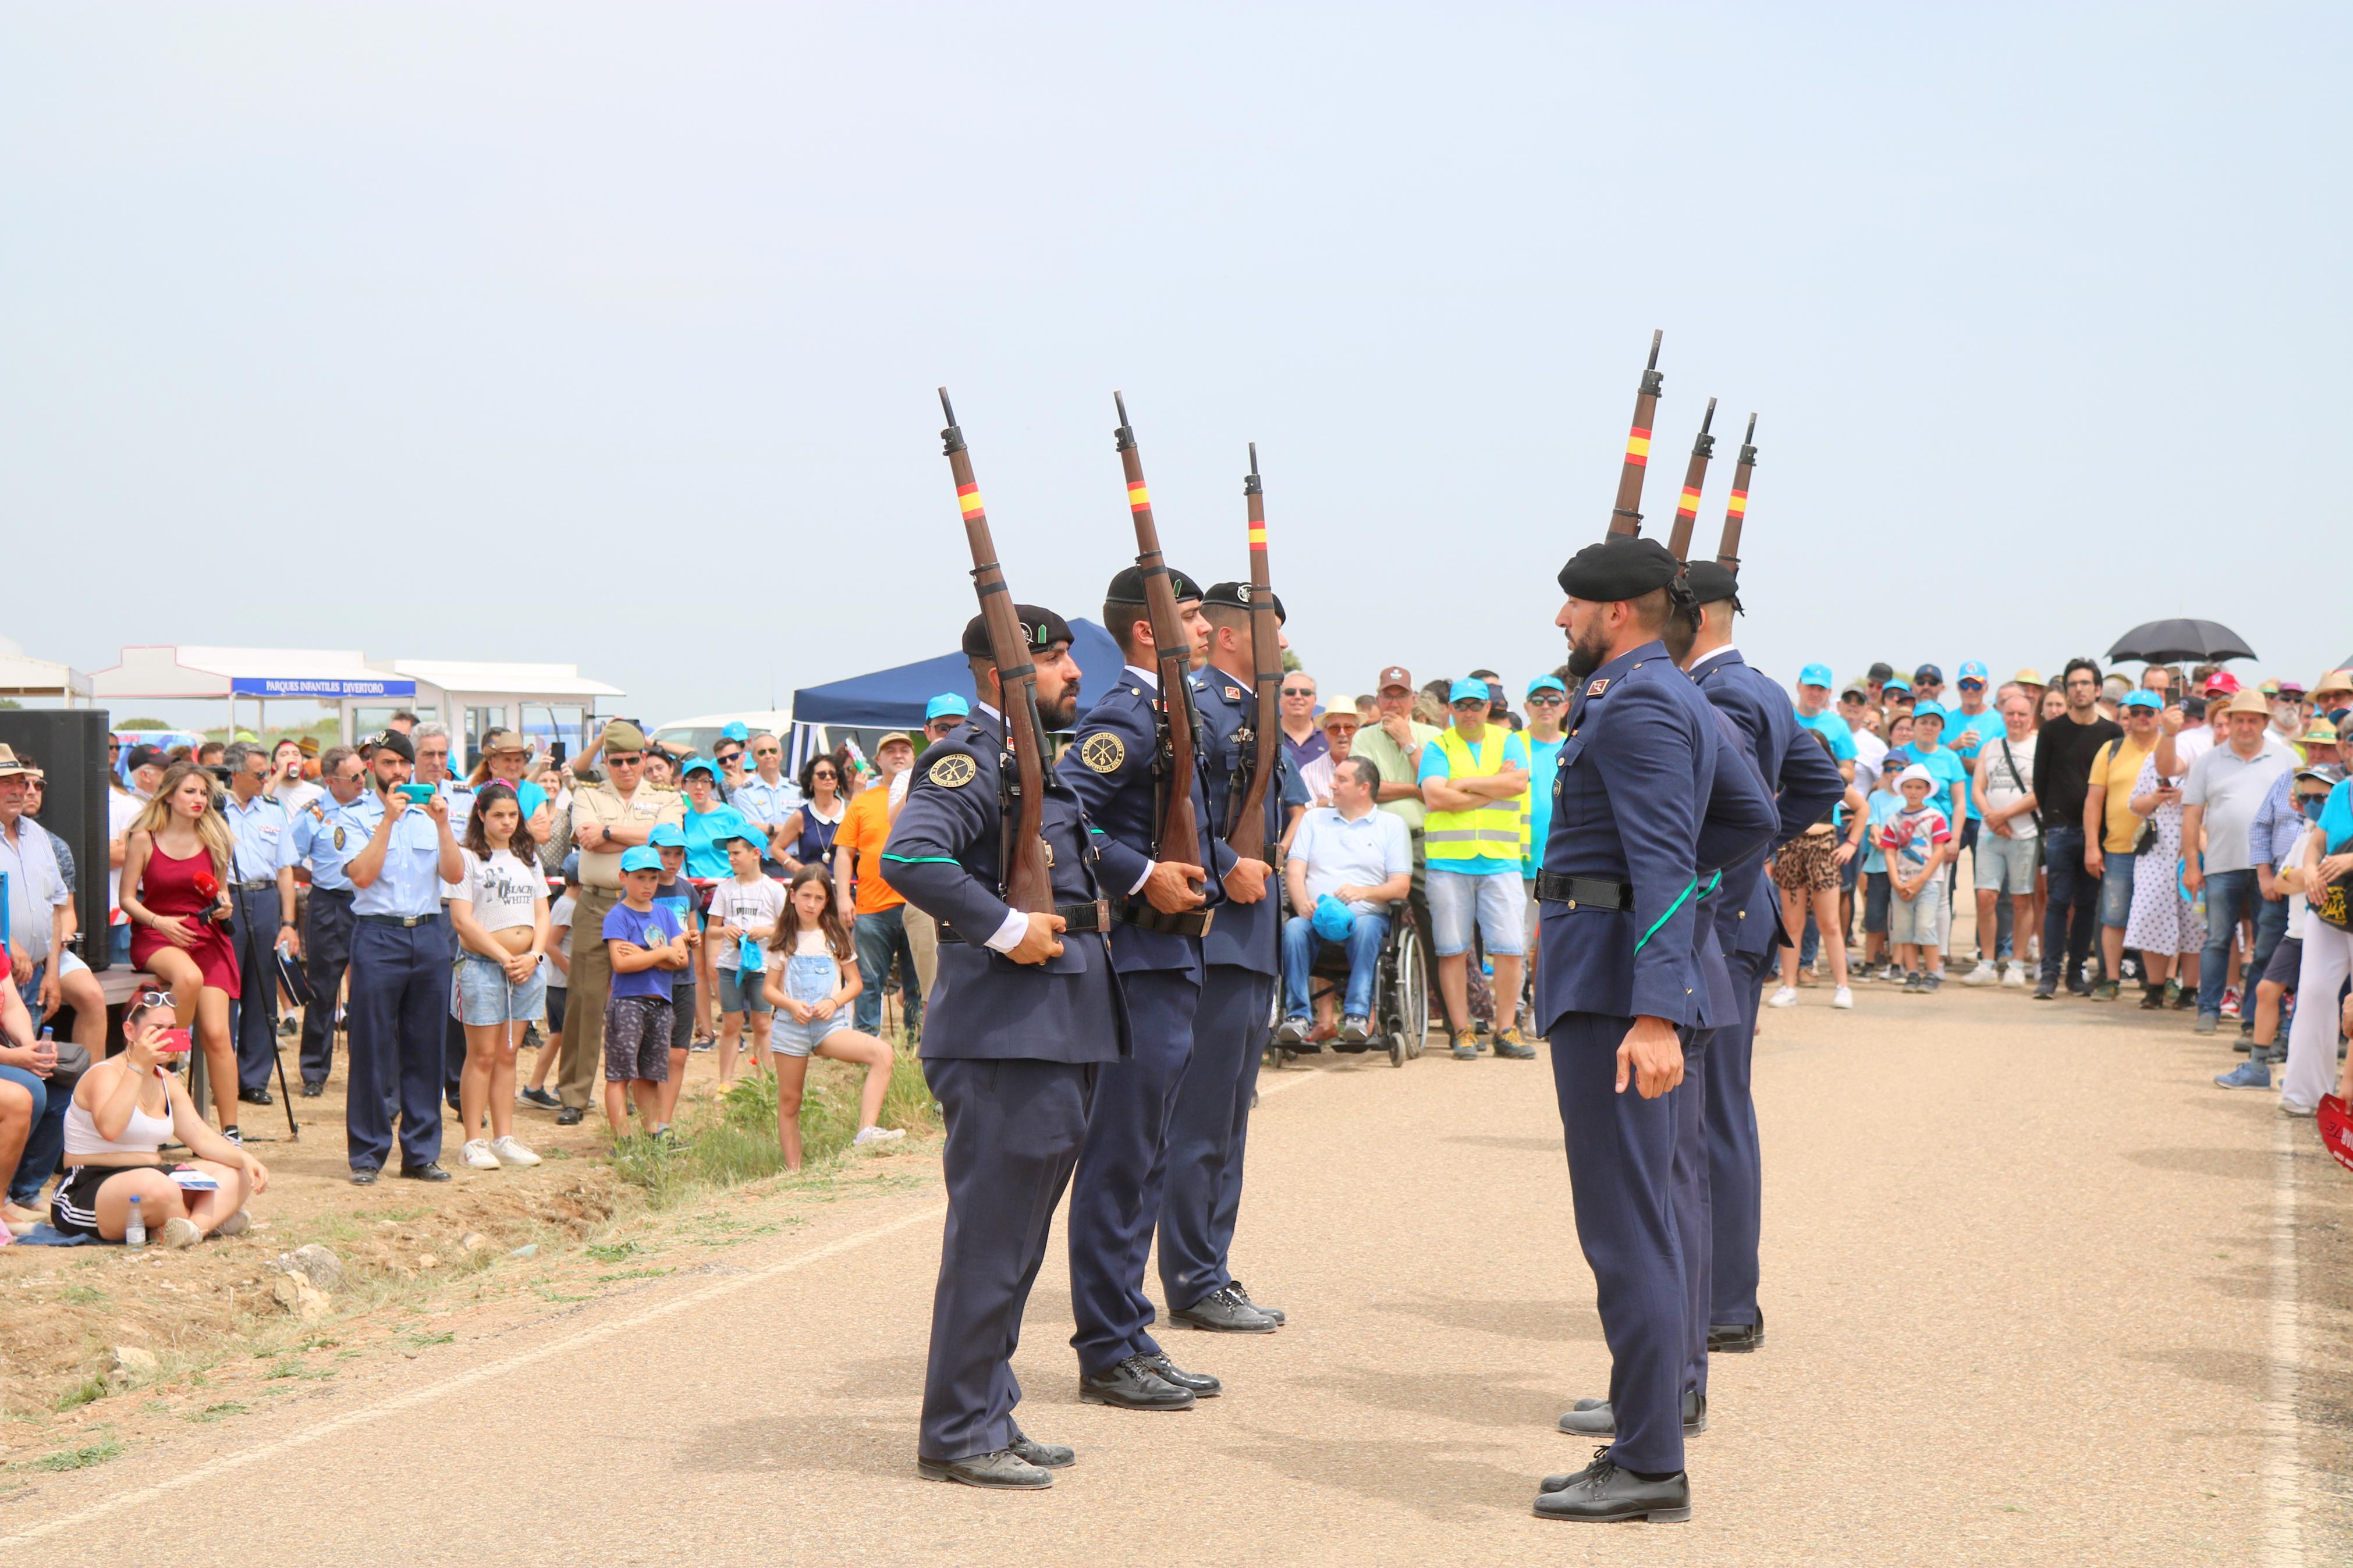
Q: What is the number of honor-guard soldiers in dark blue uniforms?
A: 6